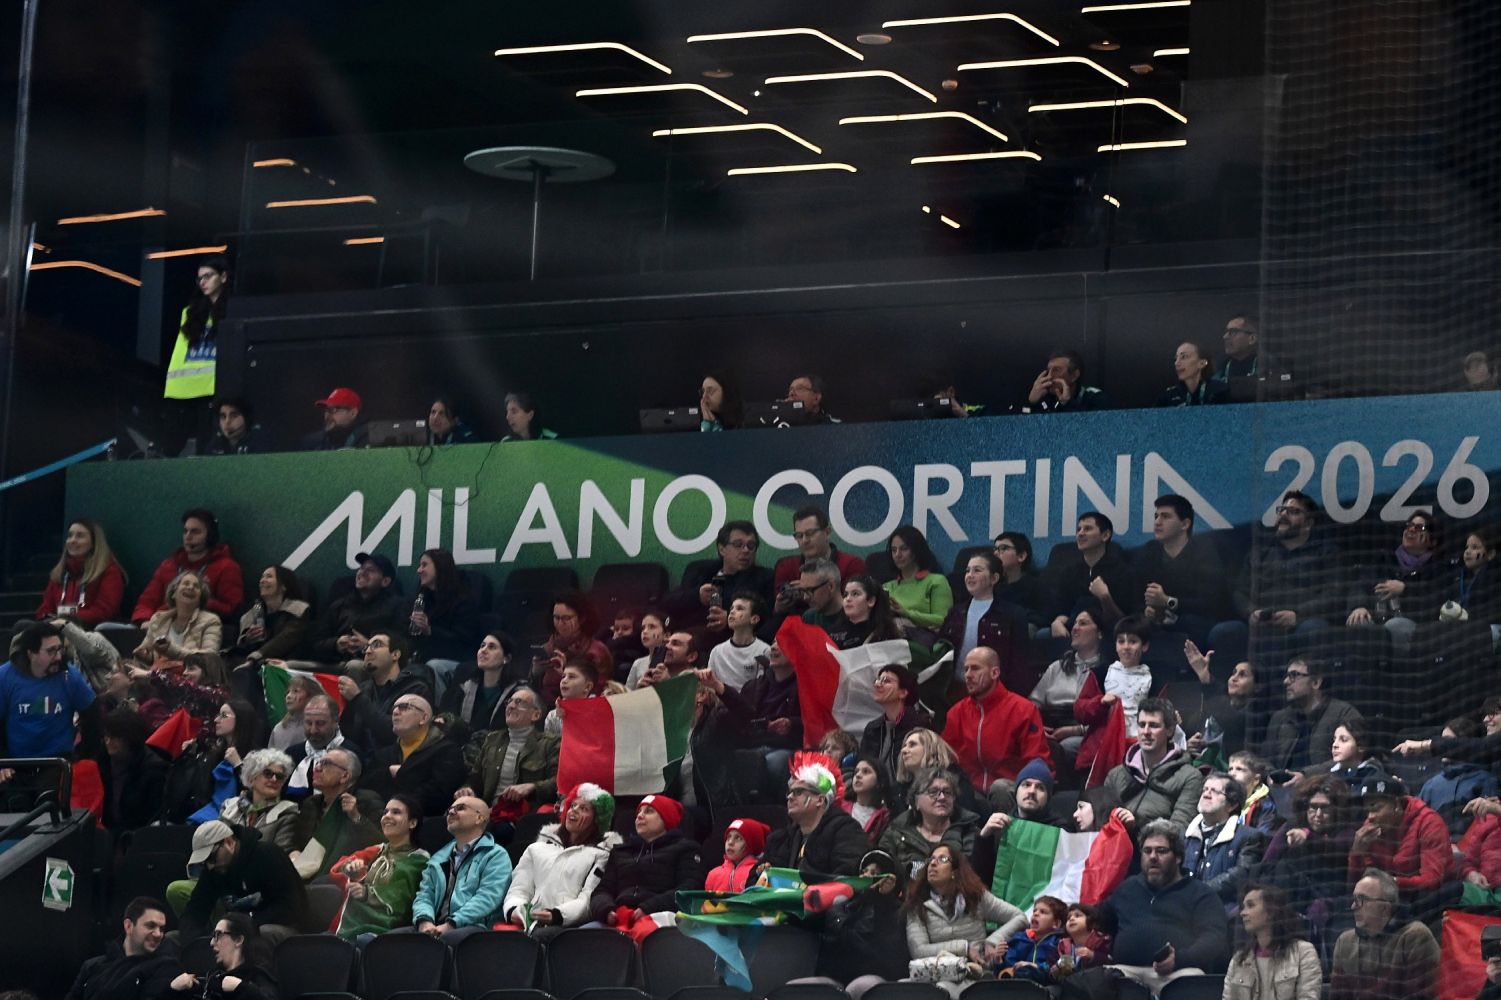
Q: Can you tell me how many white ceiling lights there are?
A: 14